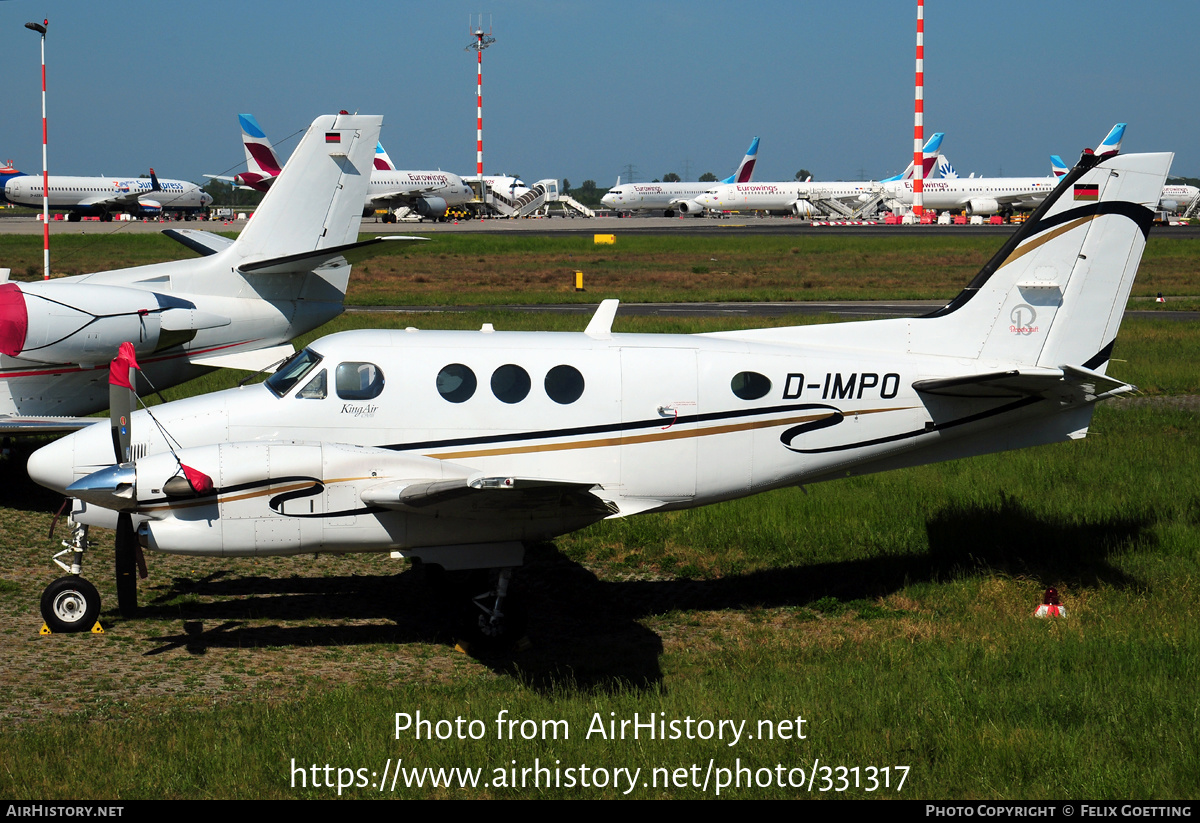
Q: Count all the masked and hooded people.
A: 0